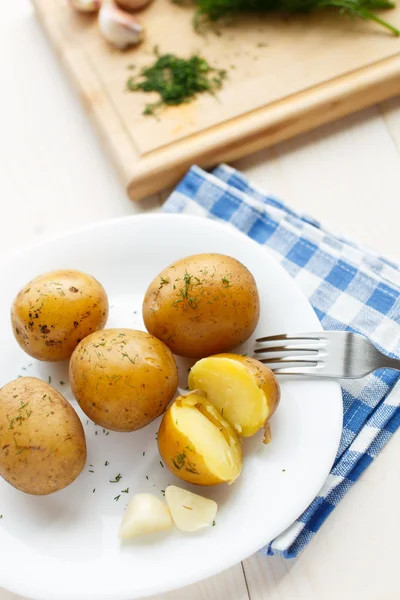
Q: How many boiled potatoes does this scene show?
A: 5